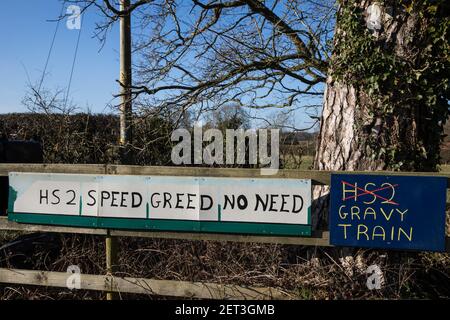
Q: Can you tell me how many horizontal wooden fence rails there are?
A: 3